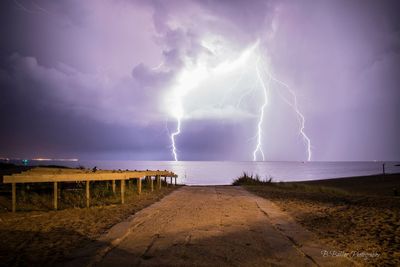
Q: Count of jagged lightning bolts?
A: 3